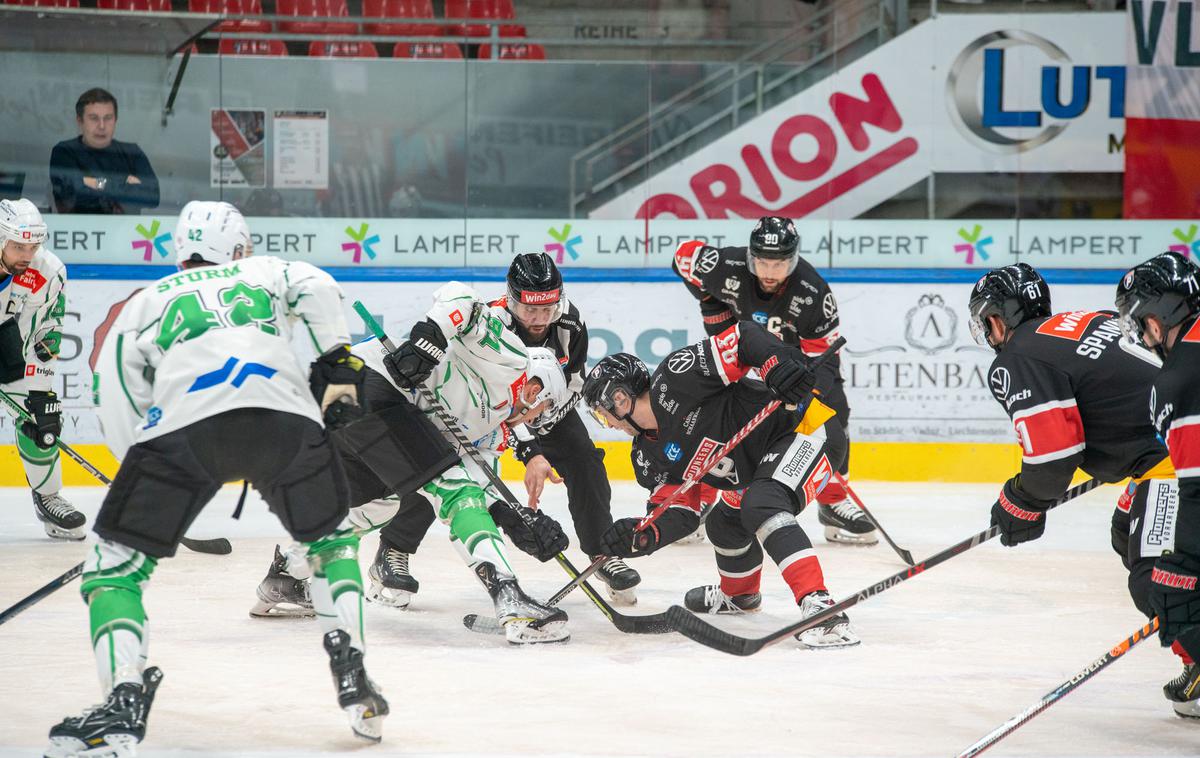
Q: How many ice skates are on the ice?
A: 12